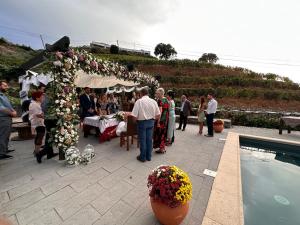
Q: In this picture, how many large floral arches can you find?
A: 1